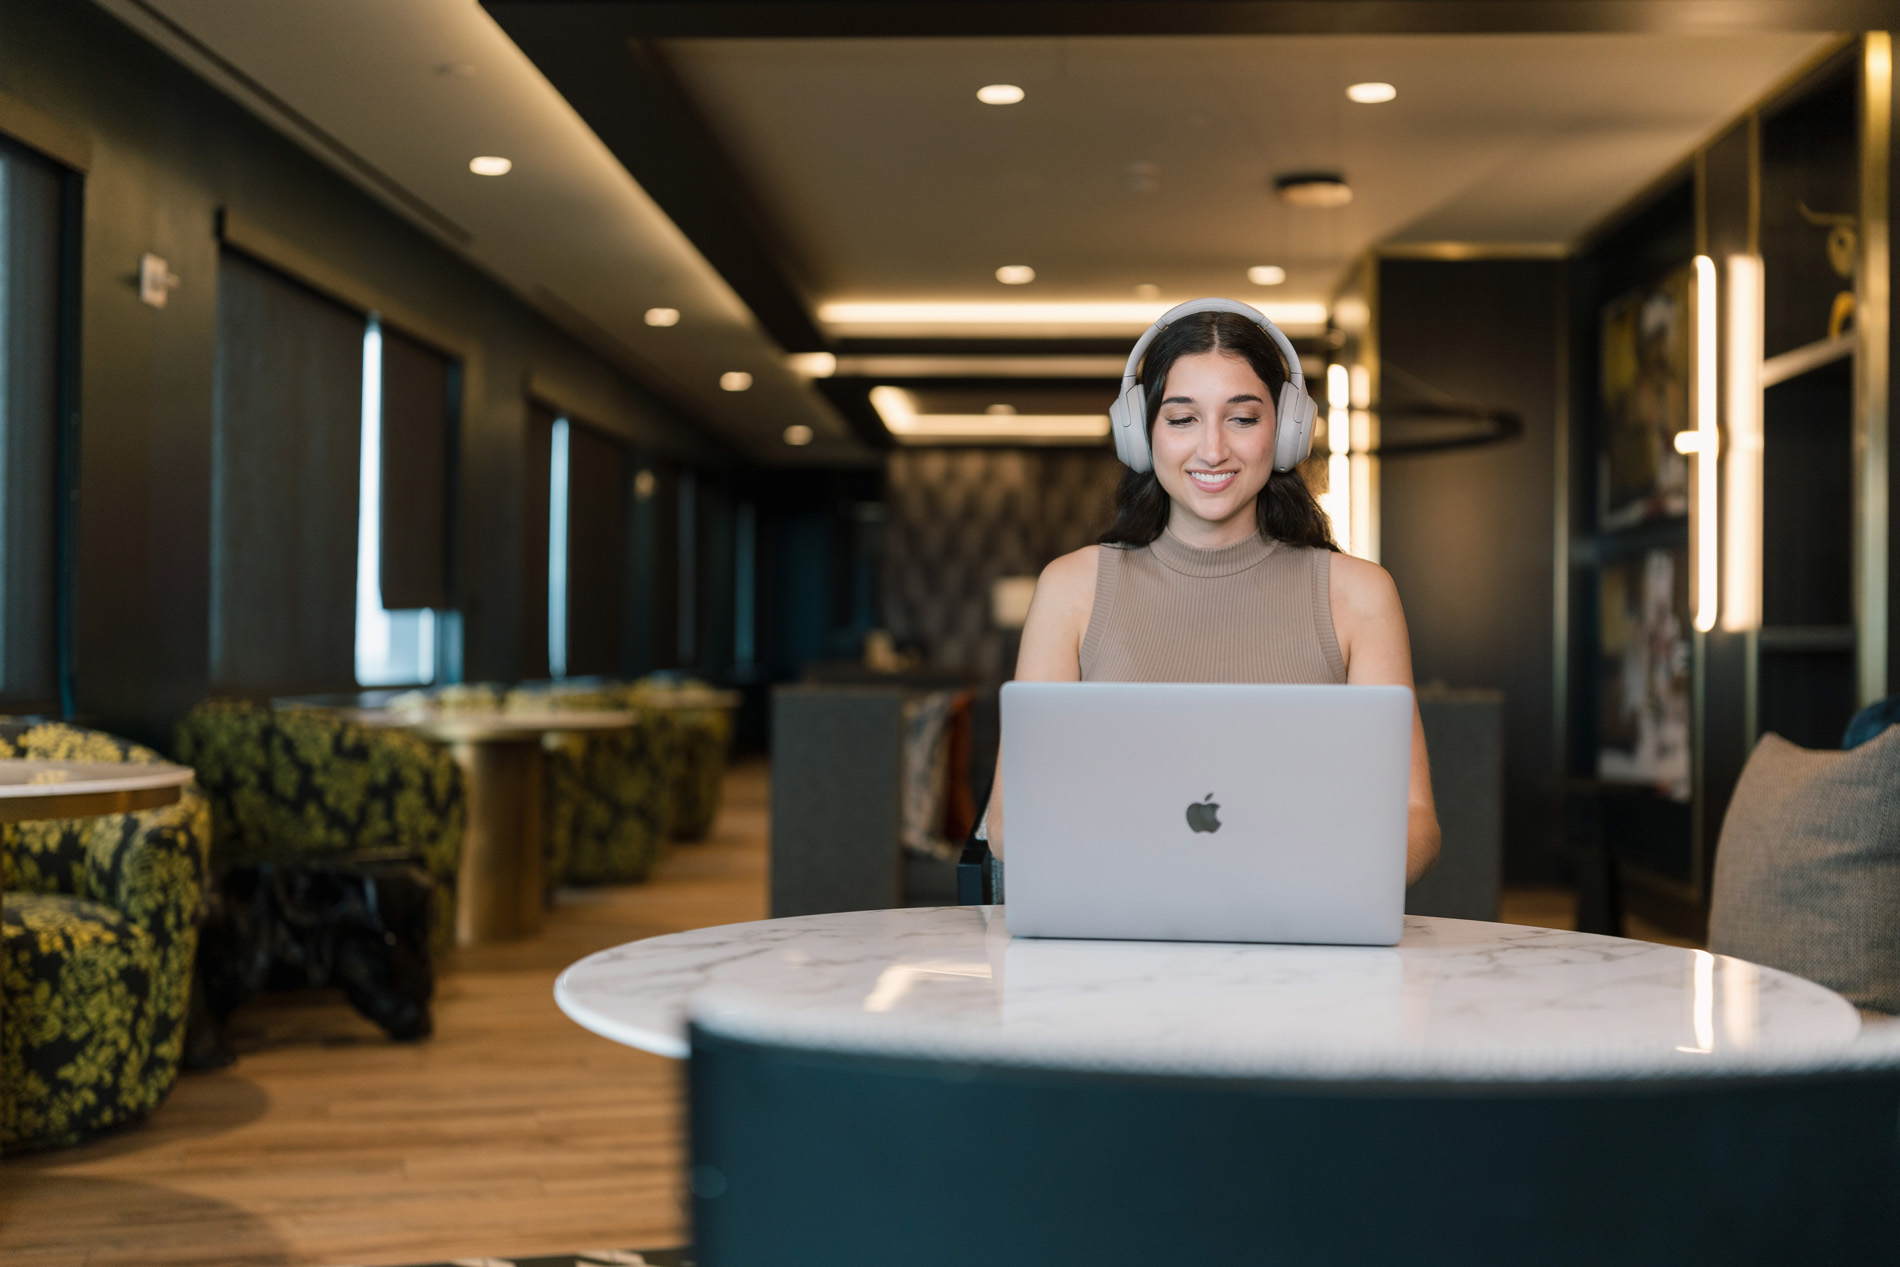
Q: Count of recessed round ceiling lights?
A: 8